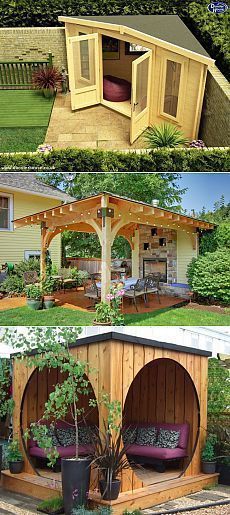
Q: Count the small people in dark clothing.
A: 0